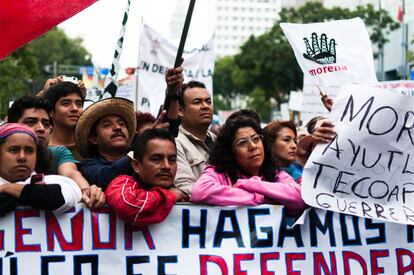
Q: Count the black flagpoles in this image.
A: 1